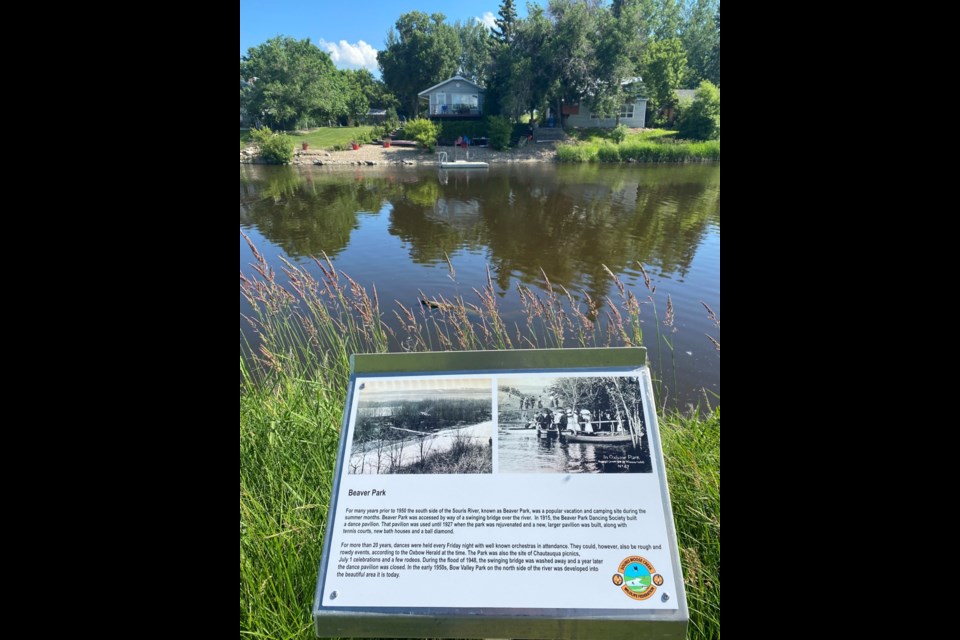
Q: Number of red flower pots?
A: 3